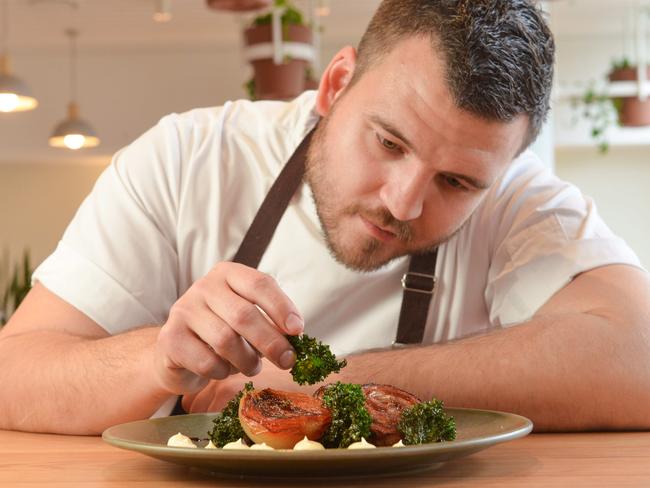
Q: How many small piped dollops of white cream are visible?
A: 7